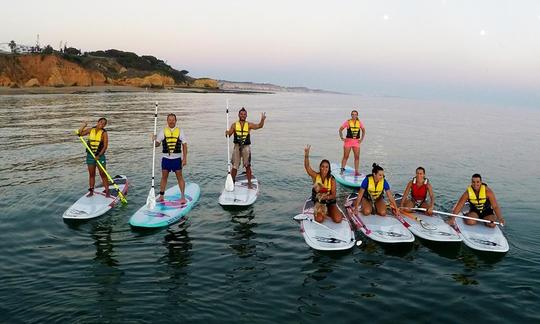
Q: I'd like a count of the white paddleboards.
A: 6